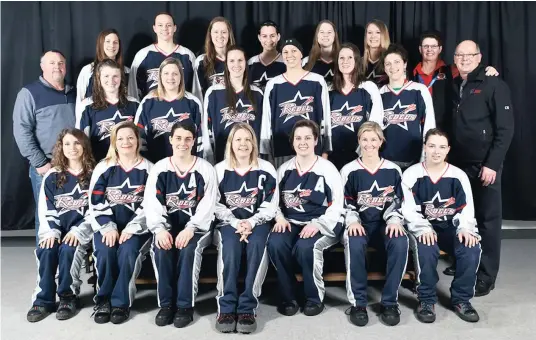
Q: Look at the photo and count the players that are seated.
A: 7